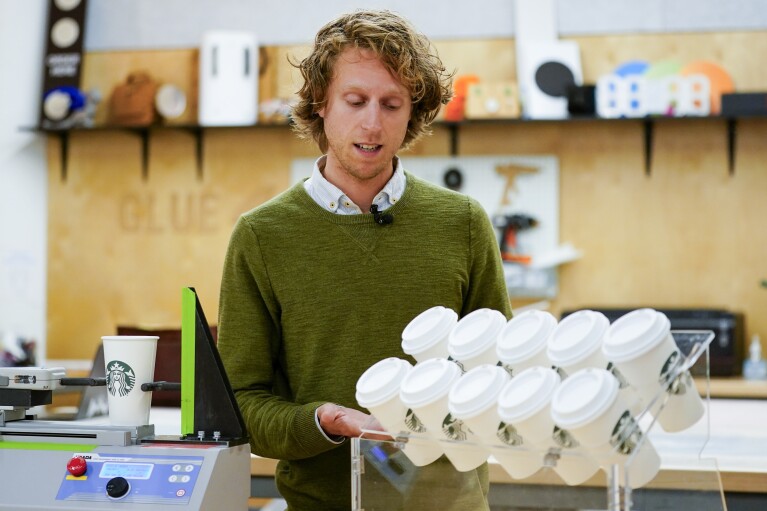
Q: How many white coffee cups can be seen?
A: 11